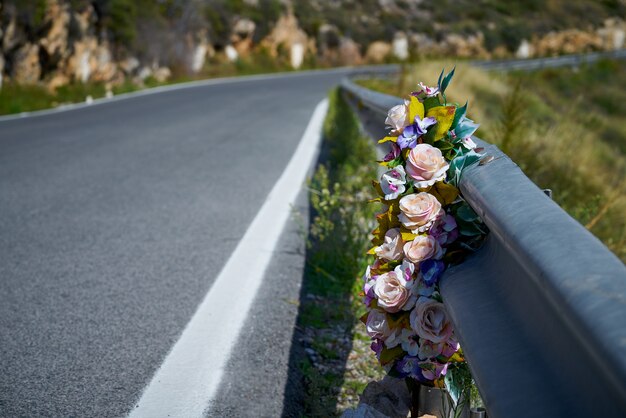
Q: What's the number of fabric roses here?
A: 8